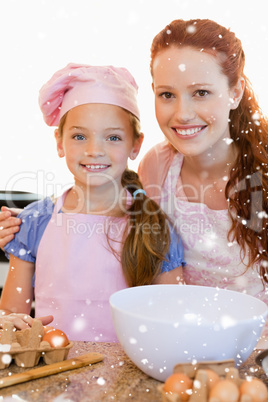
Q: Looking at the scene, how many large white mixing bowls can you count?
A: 1